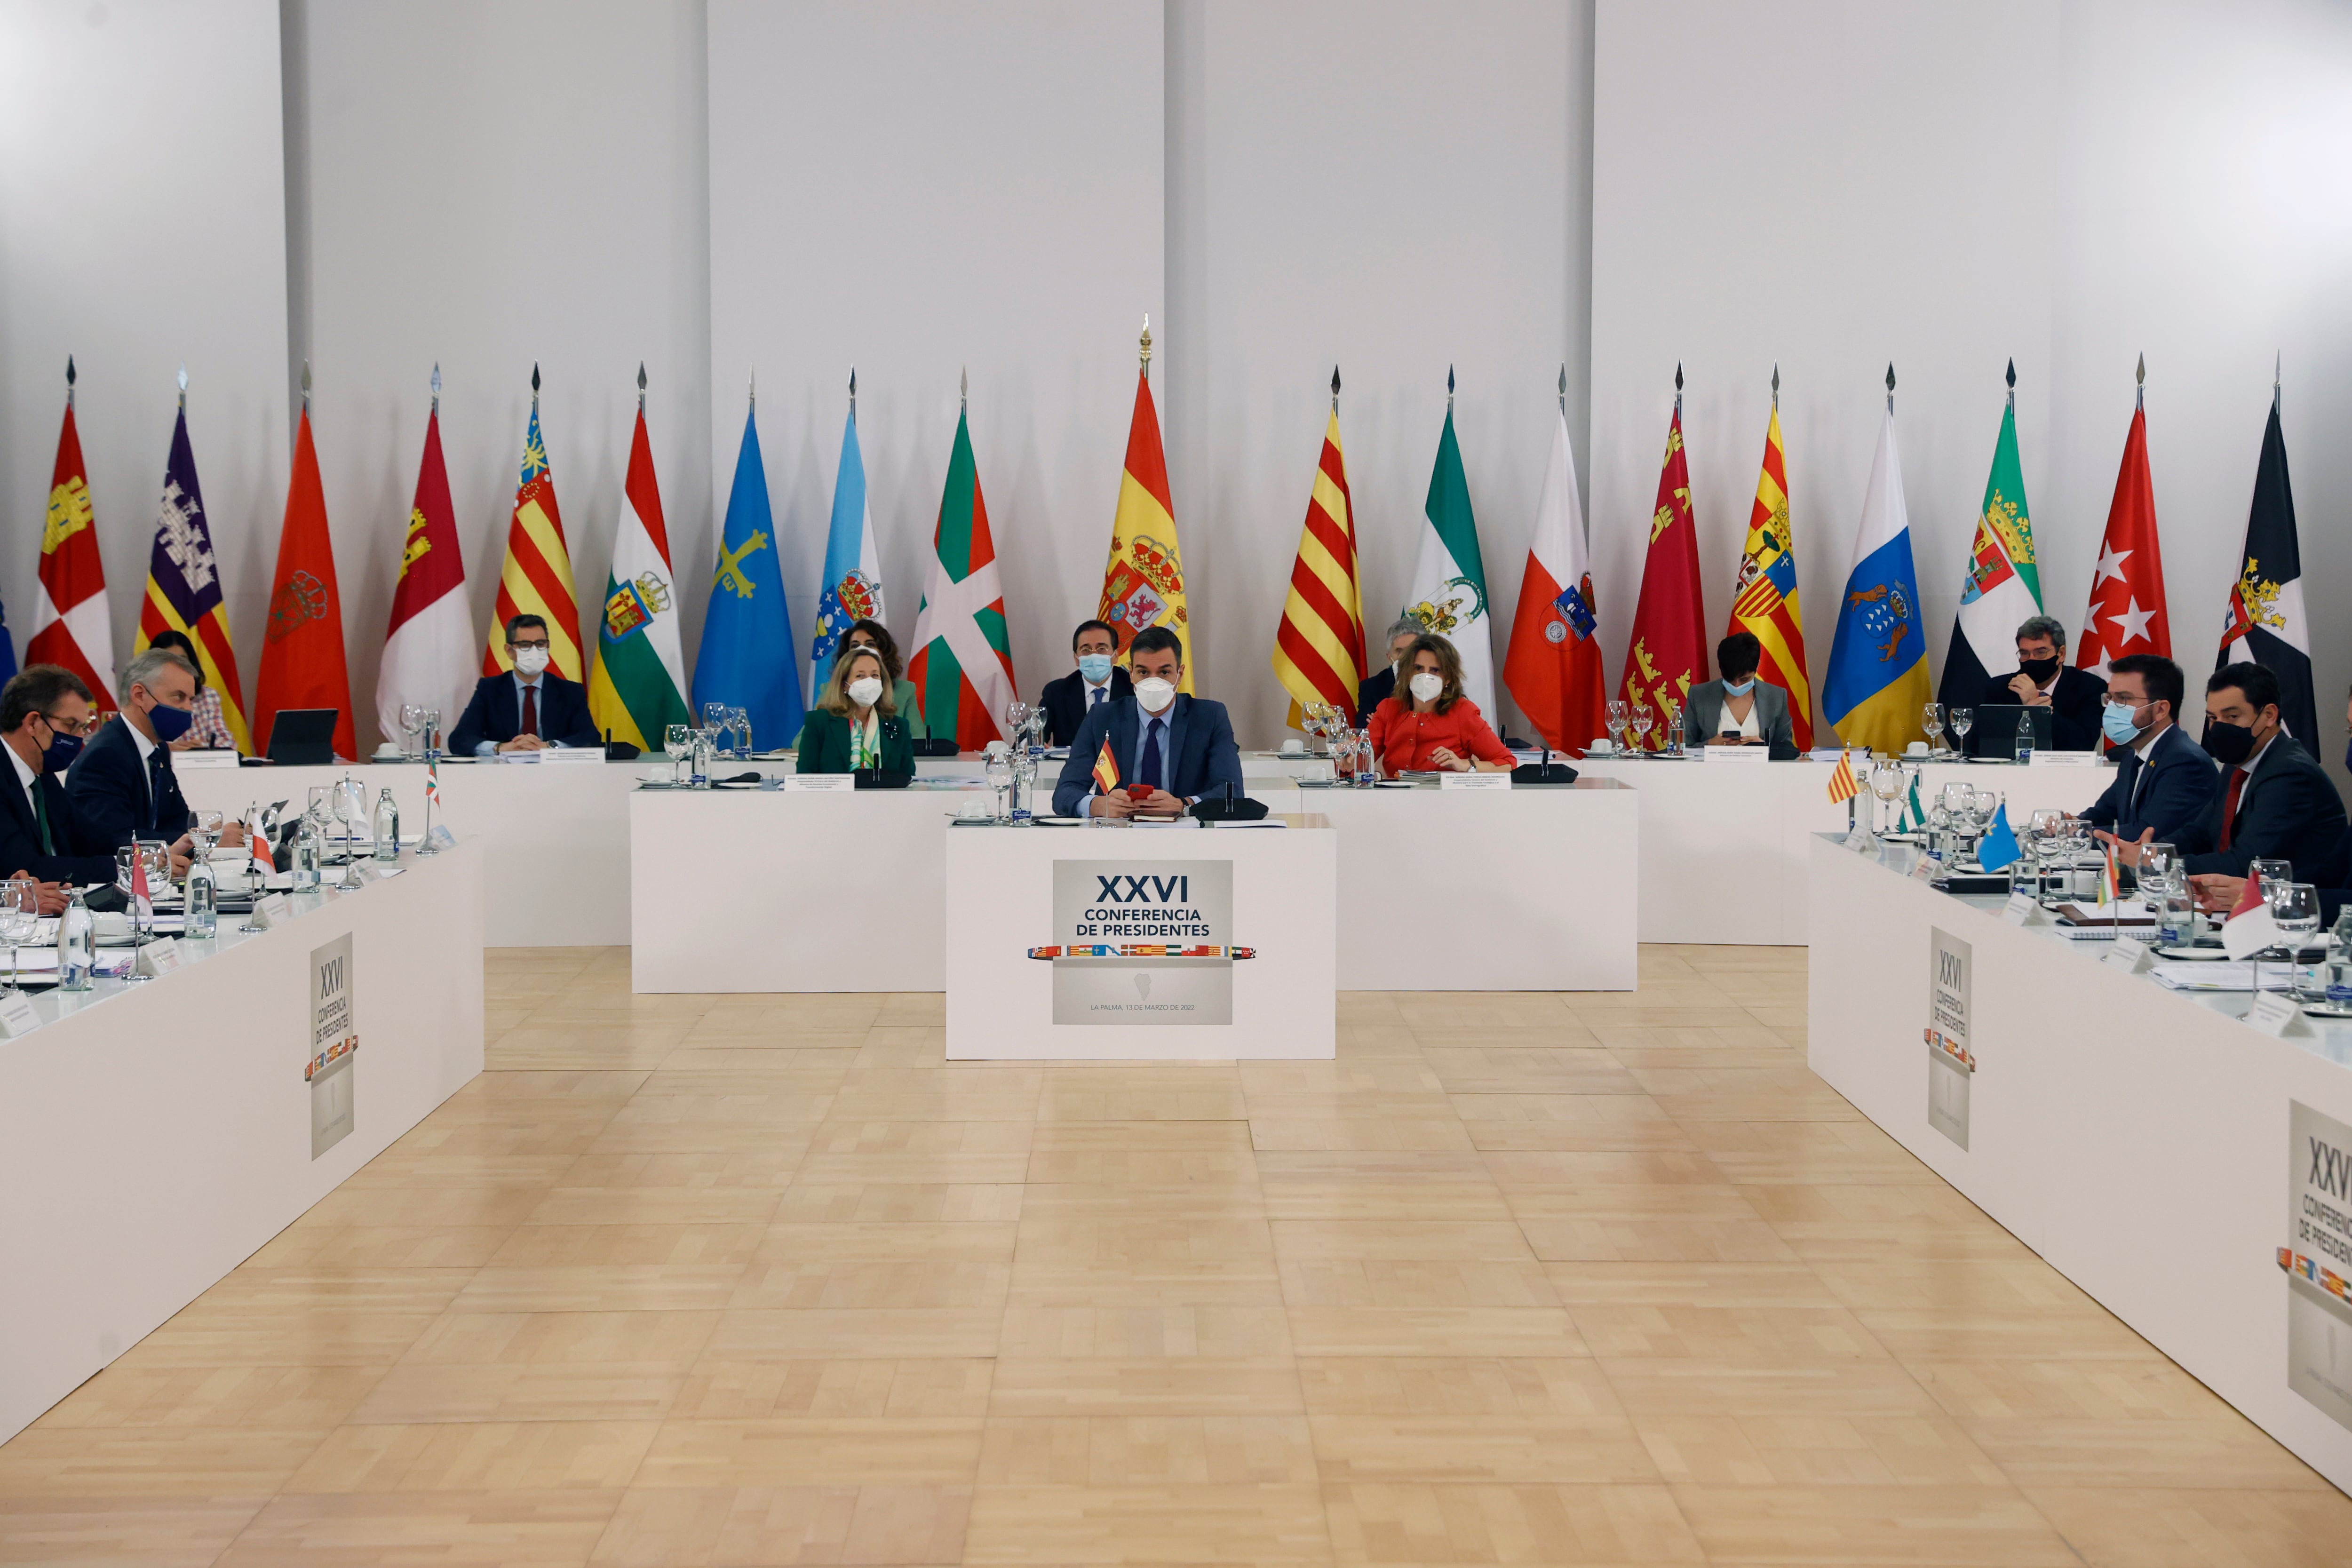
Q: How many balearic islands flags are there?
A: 1